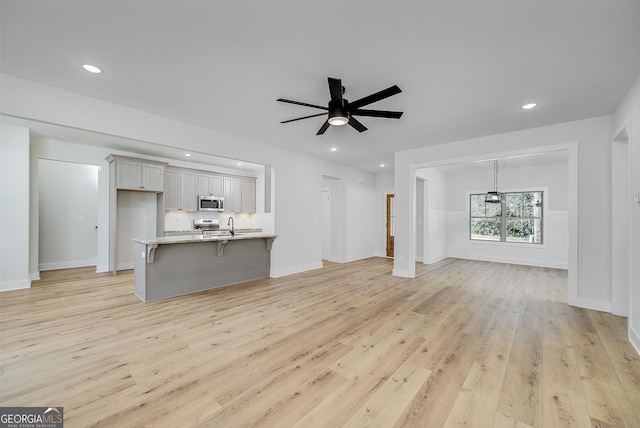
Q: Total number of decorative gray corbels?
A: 3